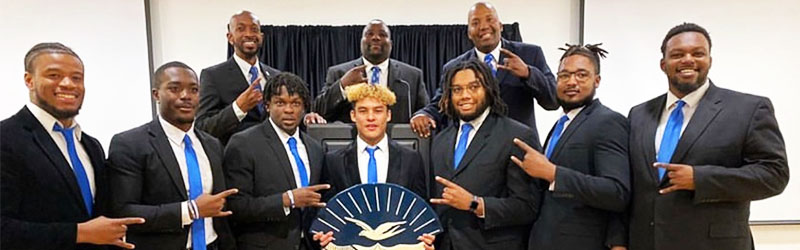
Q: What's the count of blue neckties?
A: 10